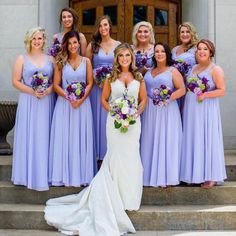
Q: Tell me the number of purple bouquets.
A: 8